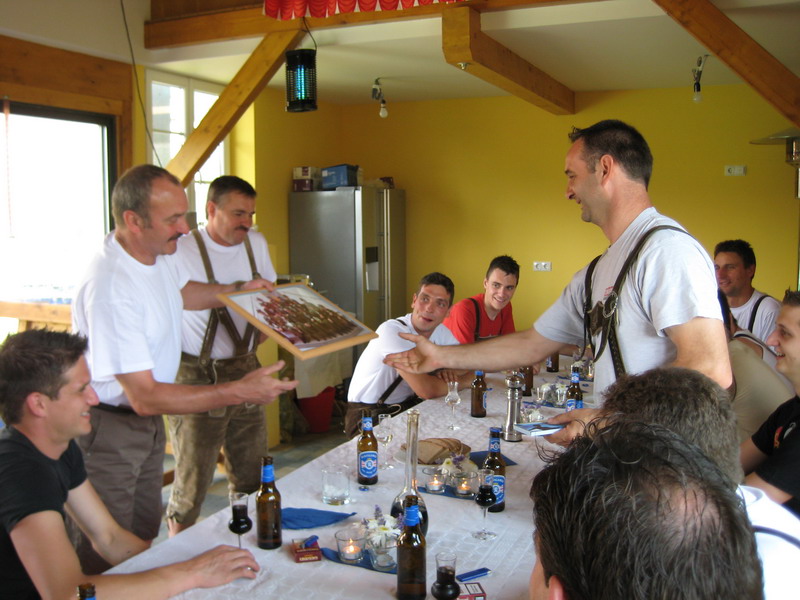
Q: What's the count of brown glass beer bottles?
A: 9